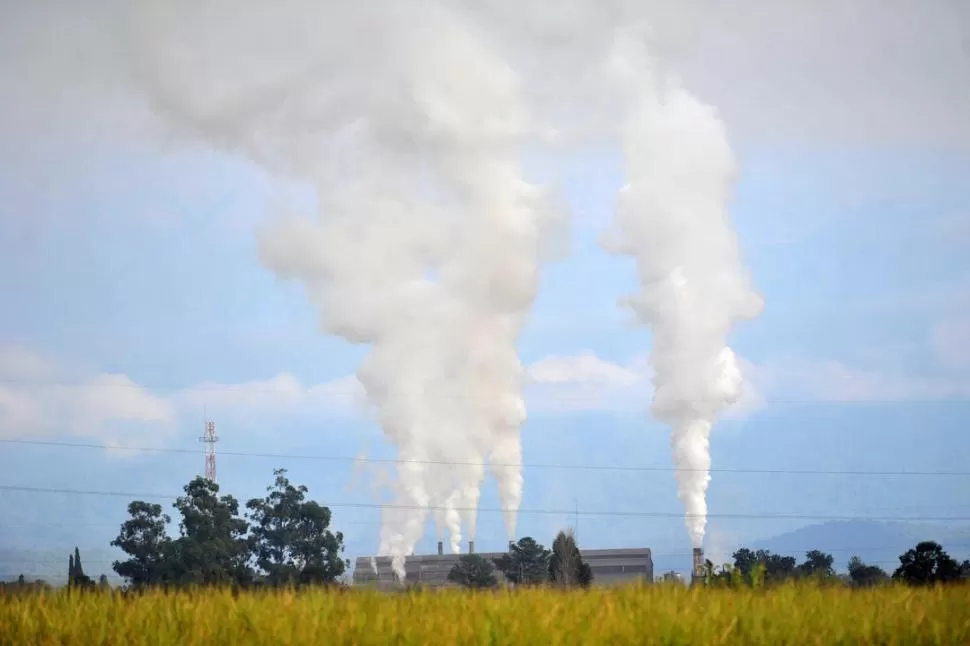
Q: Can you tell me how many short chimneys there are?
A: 3